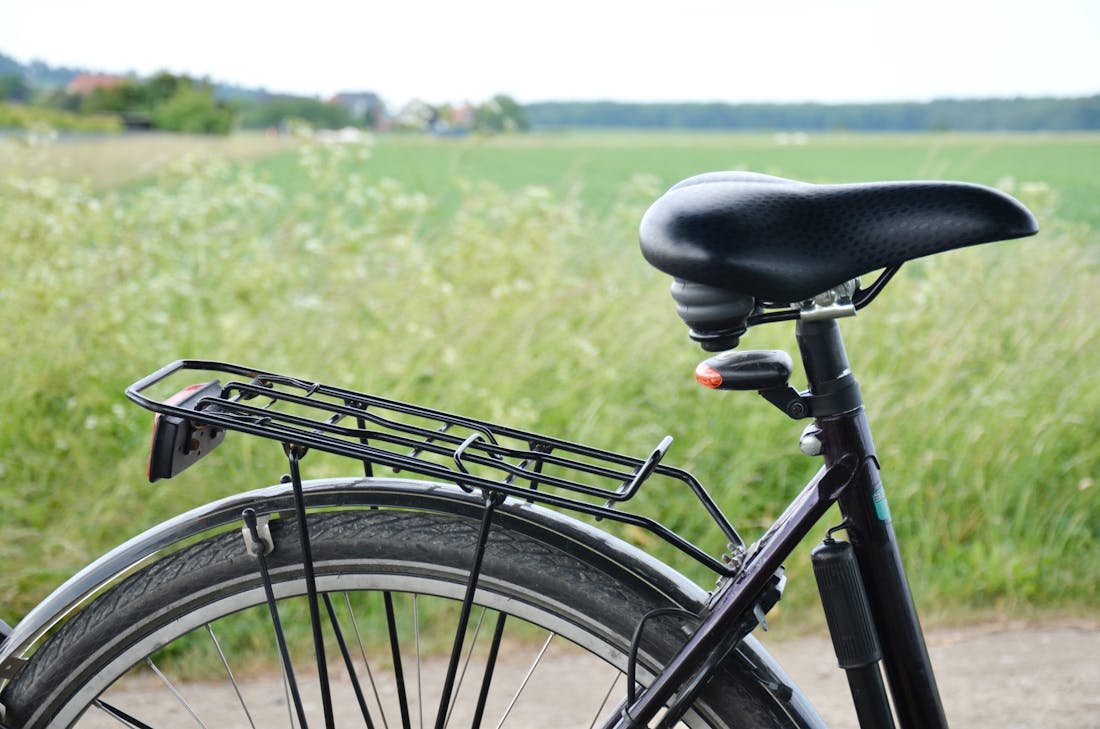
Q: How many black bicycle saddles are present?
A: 1